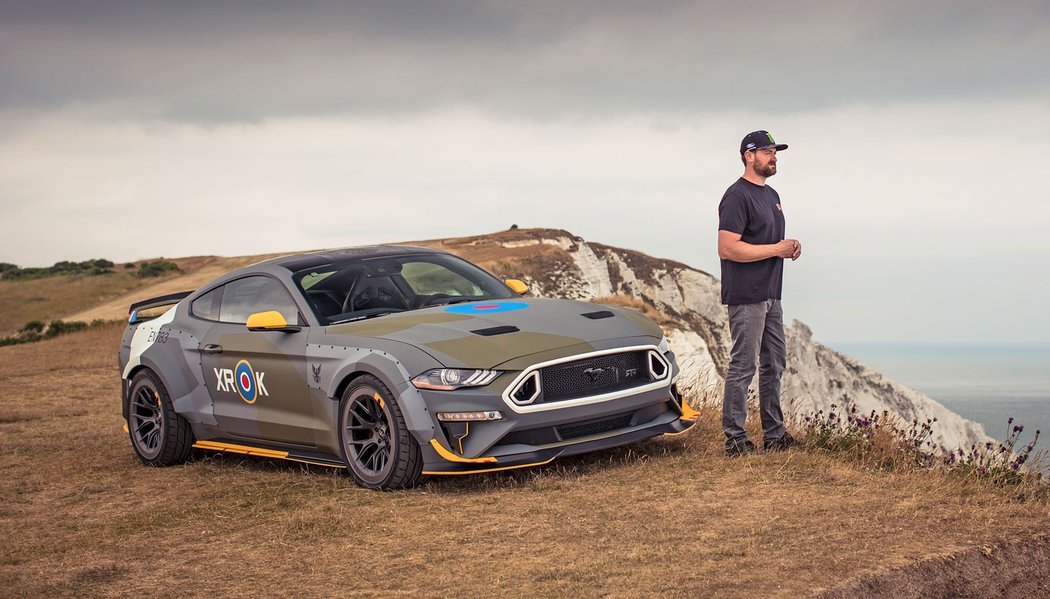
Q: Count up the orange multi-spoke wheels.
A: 0